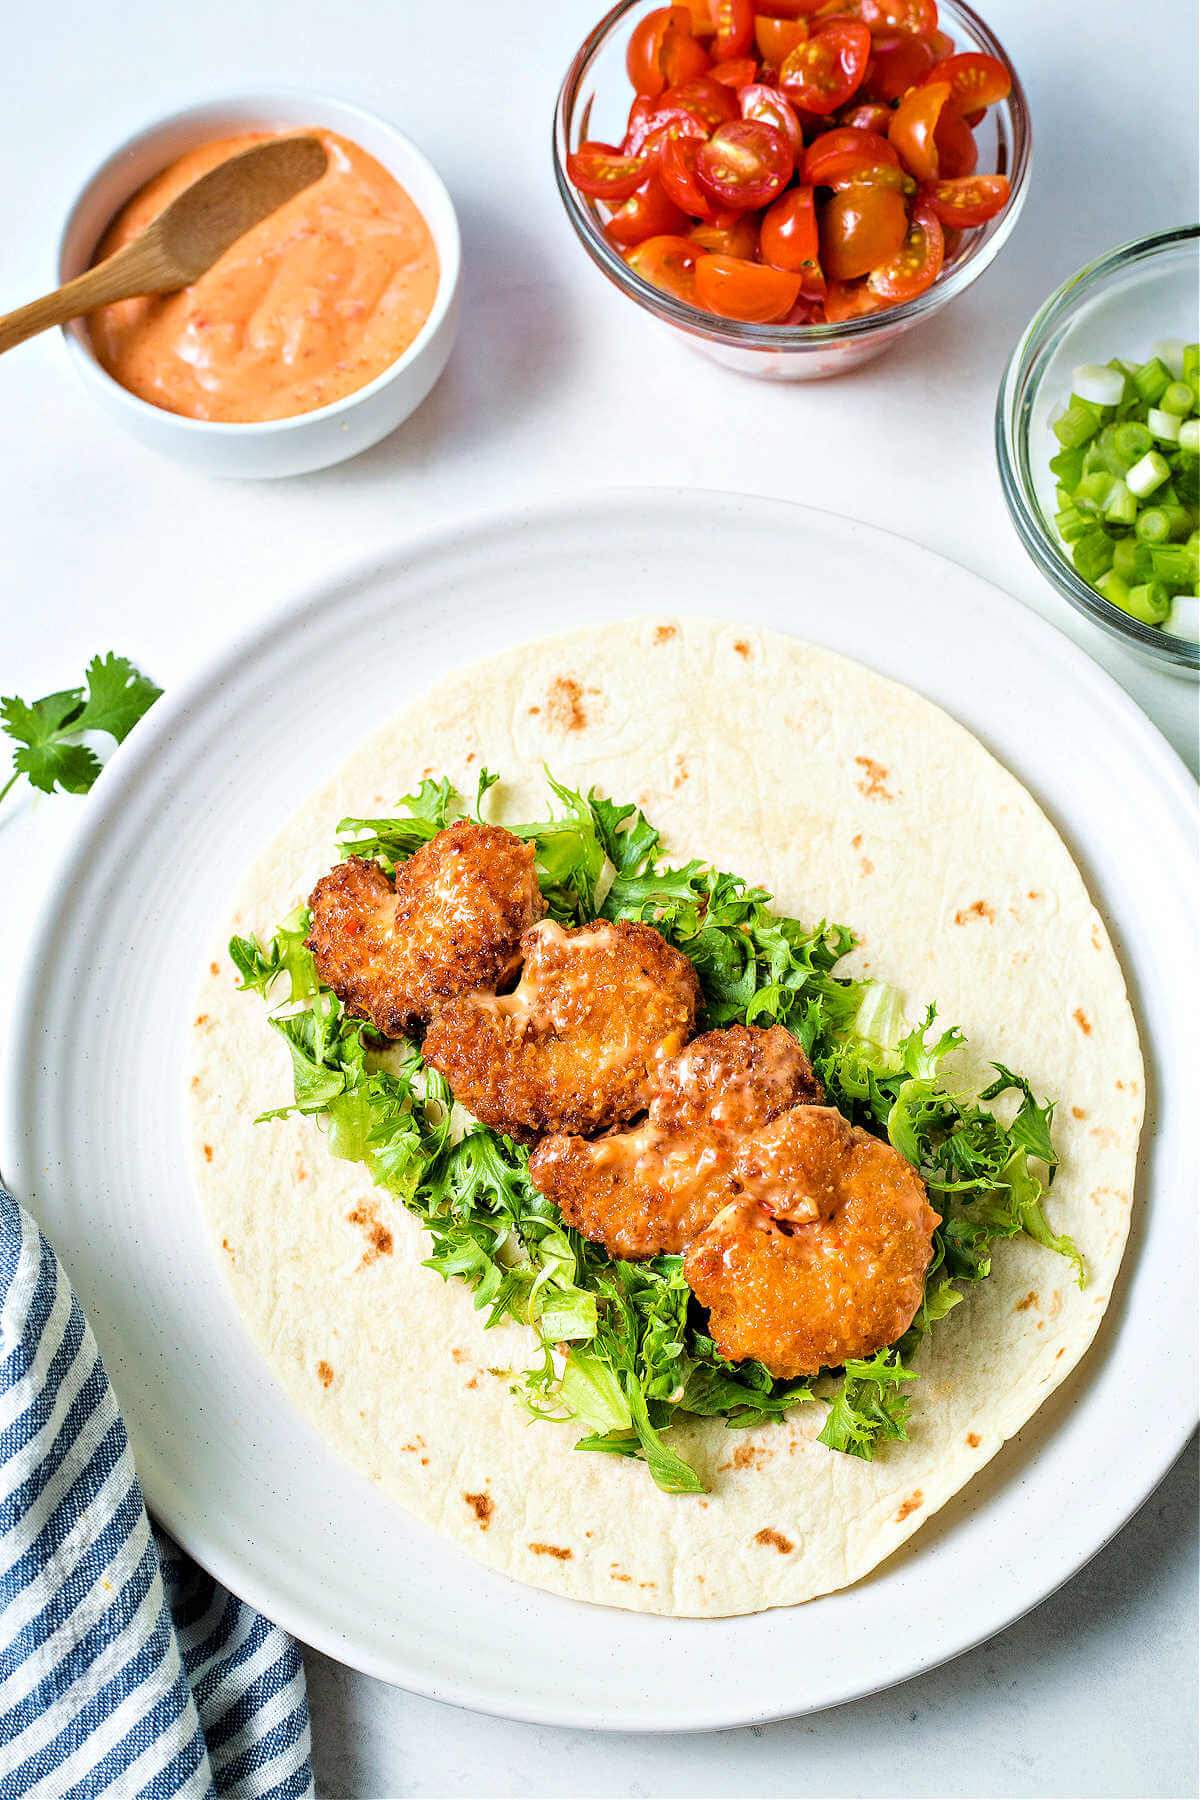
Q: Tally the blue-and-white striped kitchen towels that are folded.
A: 1